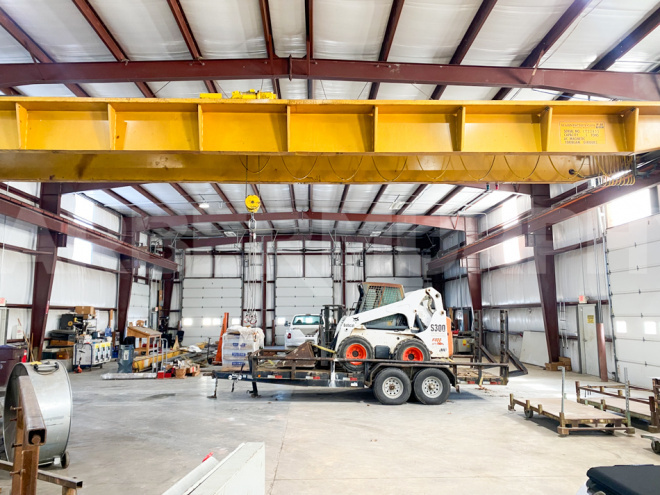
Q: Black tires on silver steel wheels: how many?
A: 2